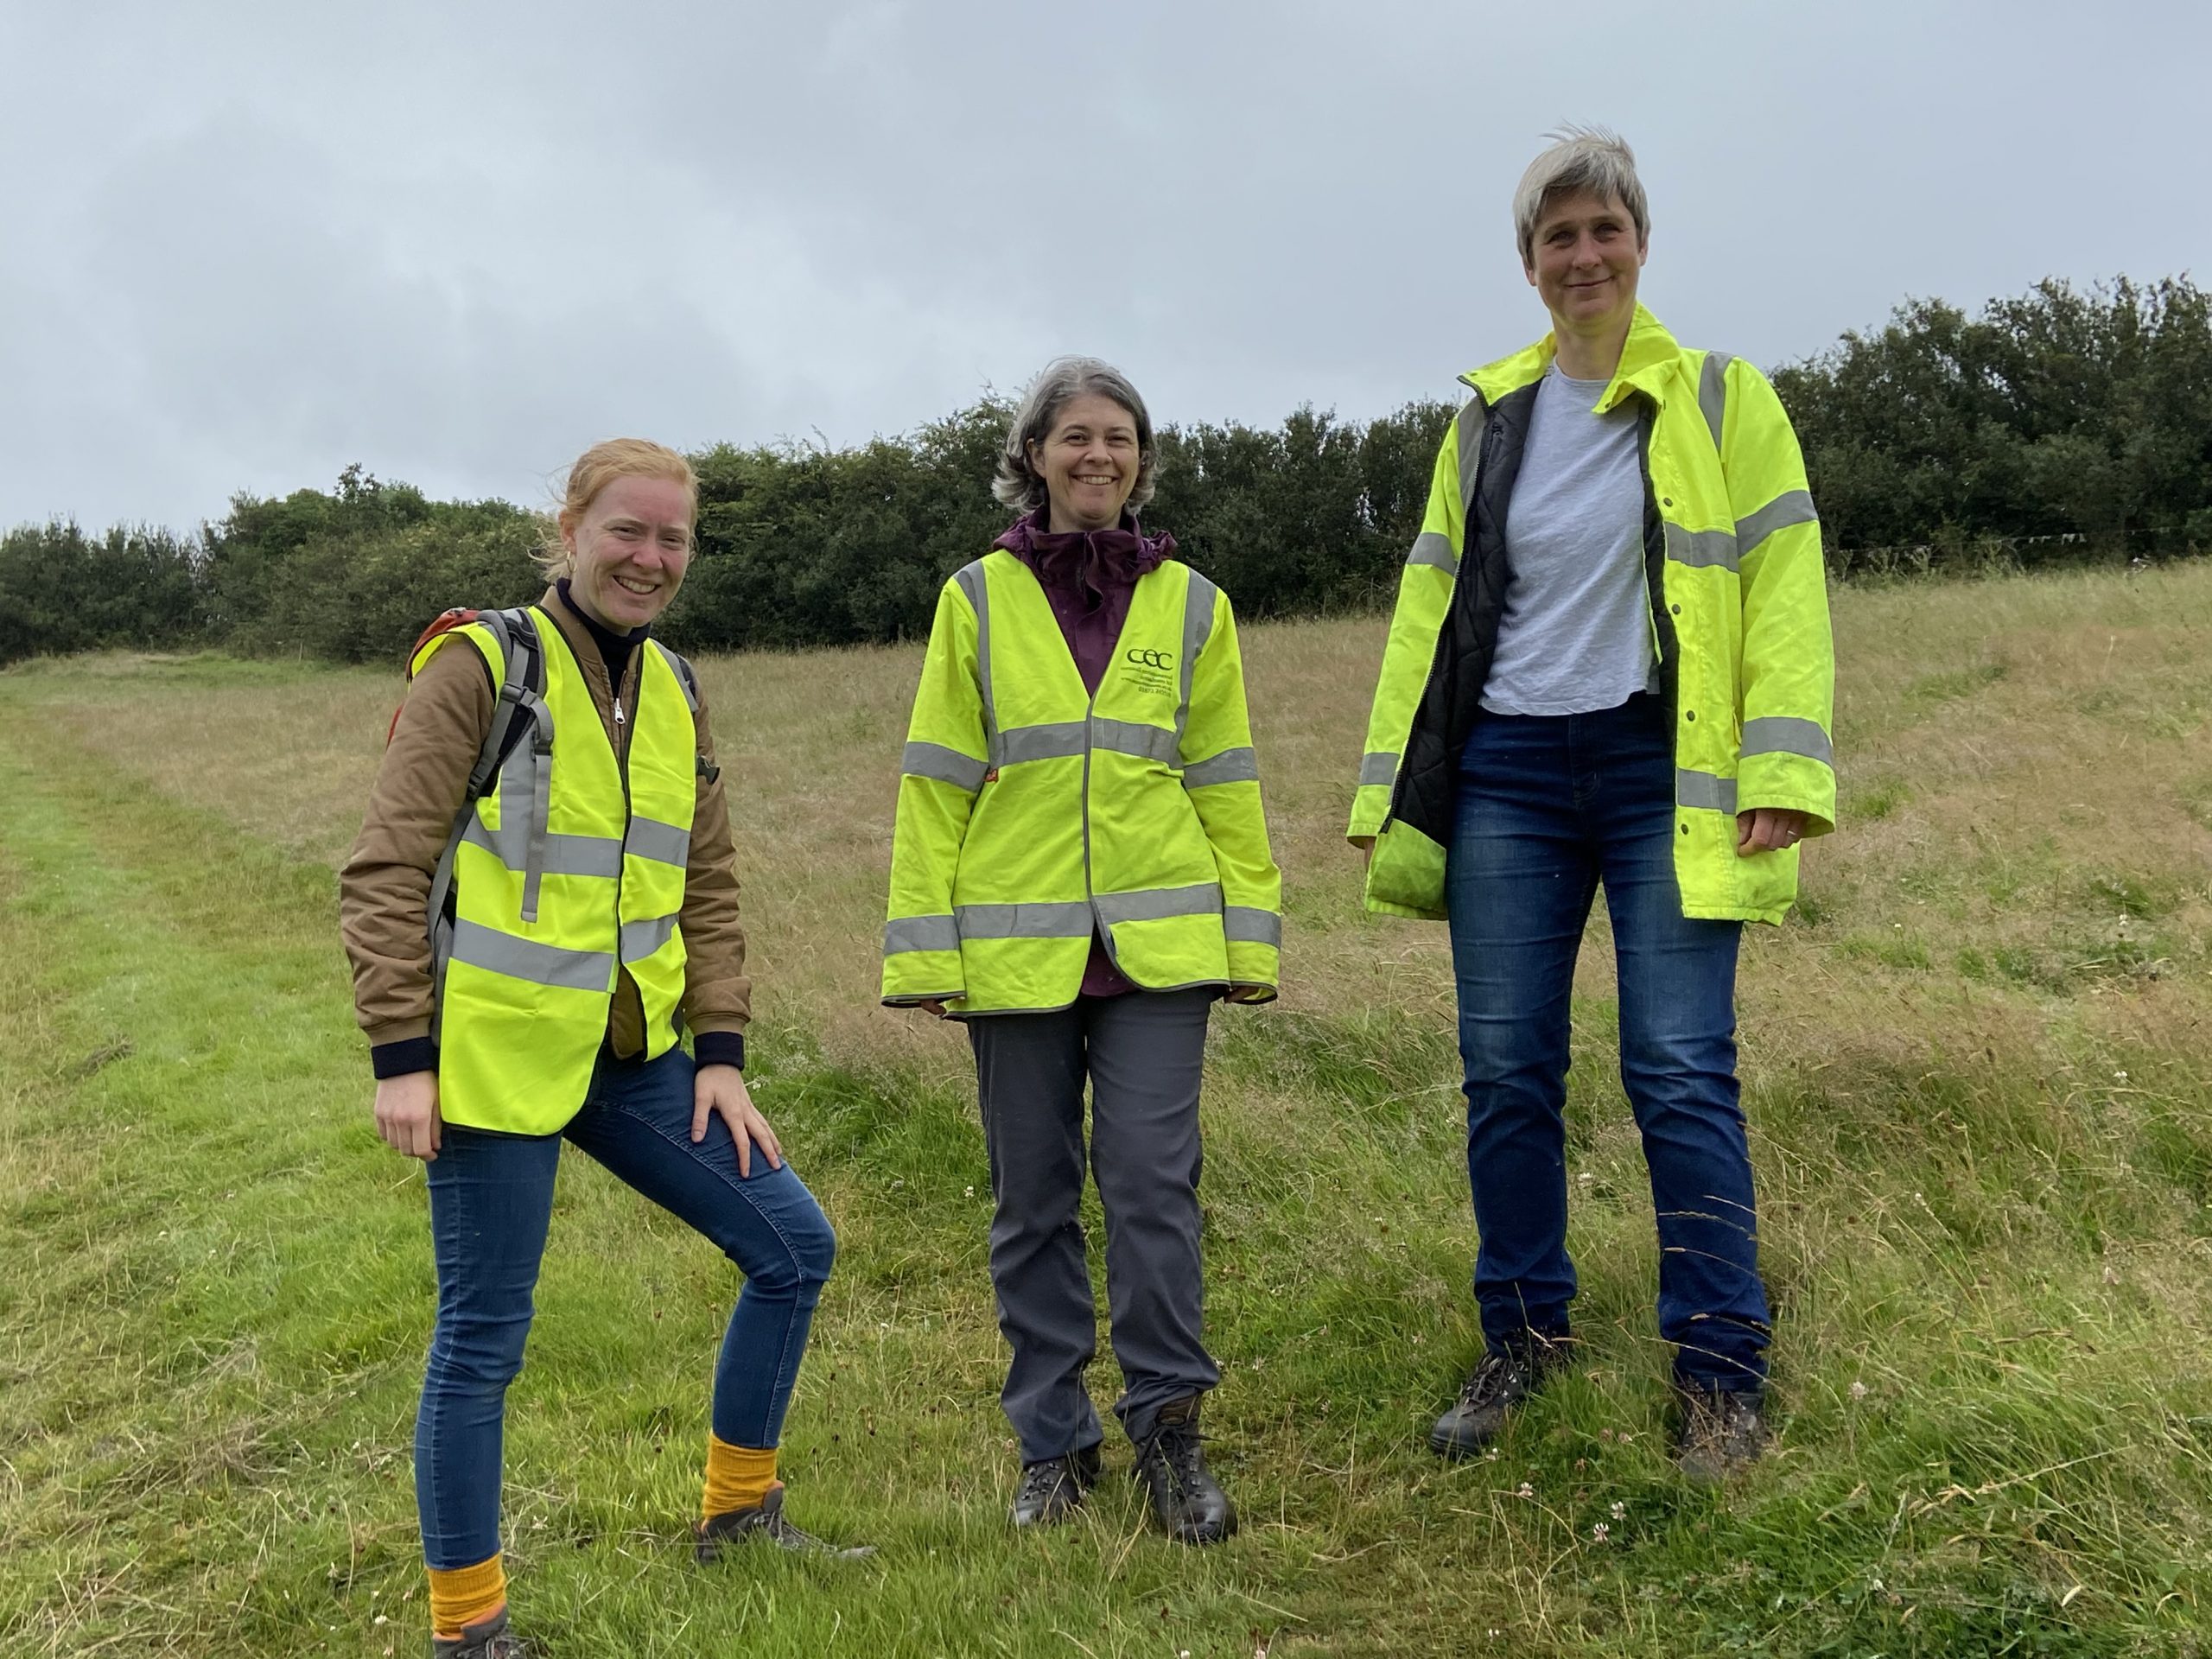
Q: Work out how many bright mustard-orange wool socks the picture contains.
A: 2